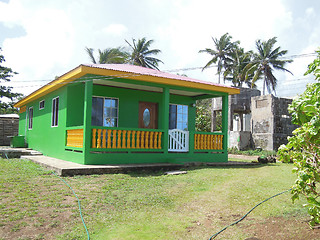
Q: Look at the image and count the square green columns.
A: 3